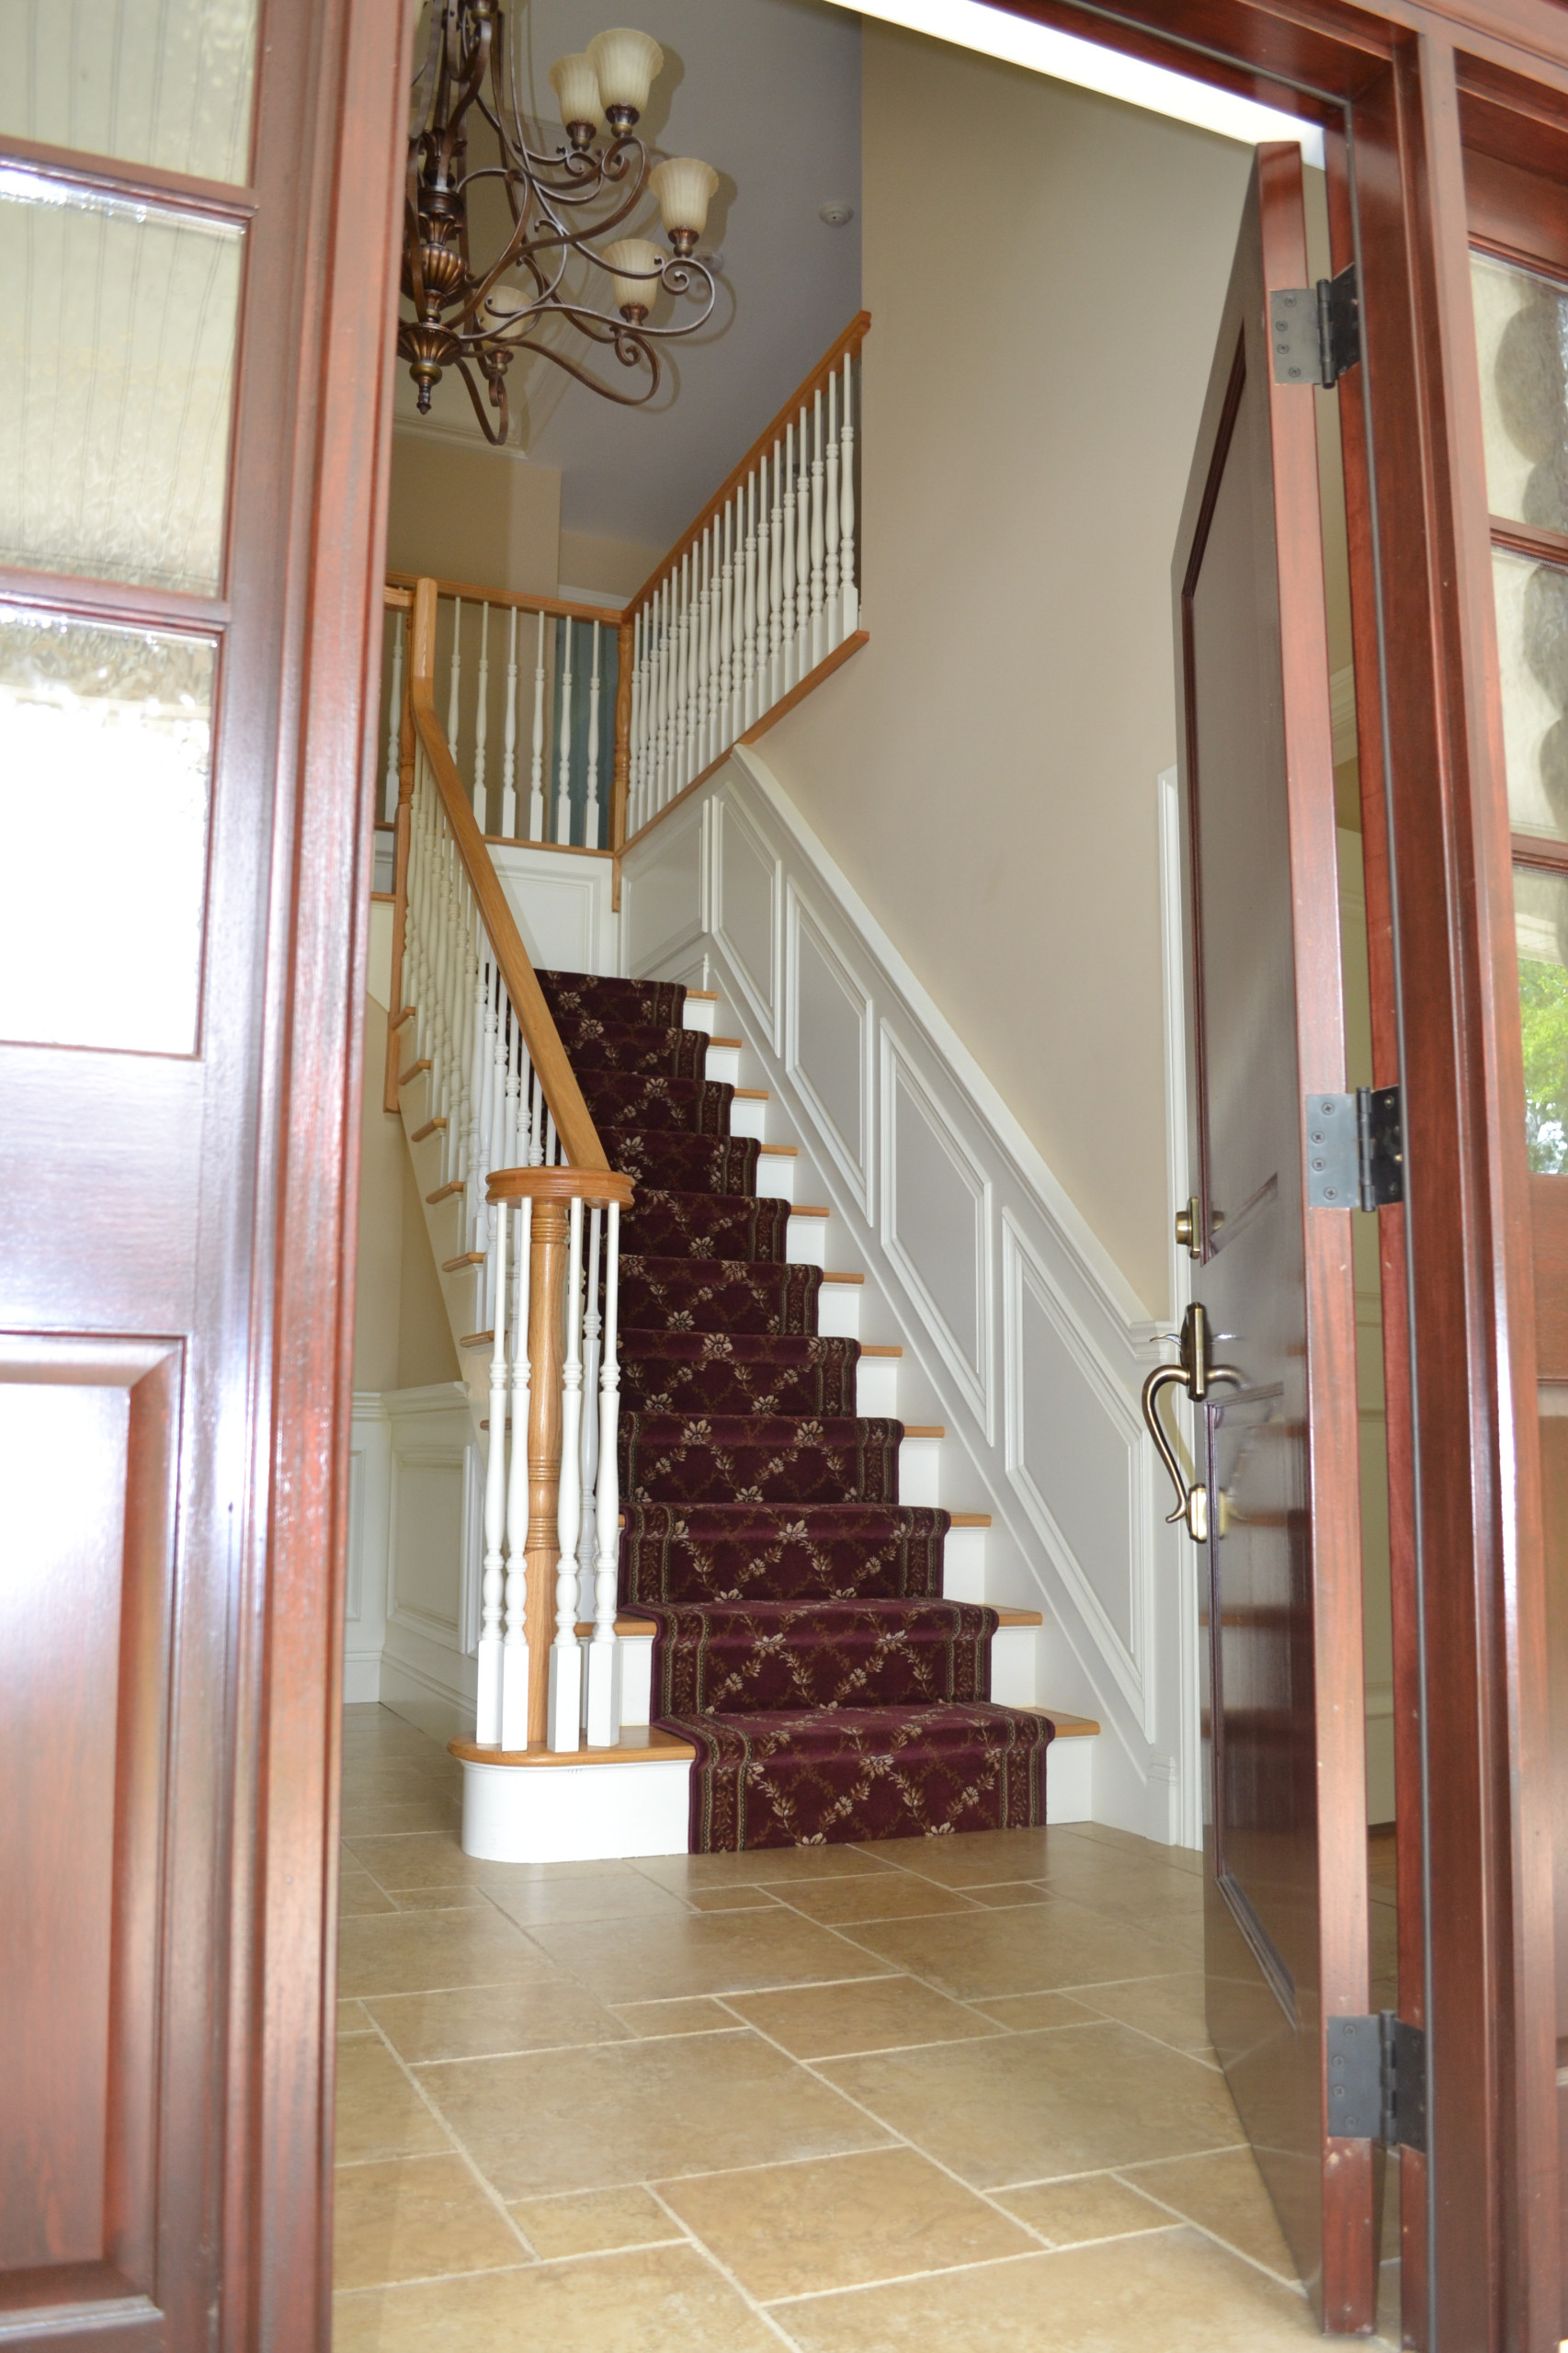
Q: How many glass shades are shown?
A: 5